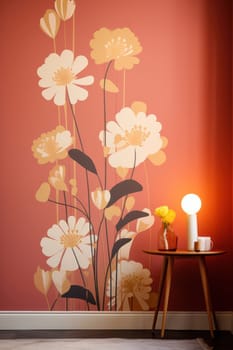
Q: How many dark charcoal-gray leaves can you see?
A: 5